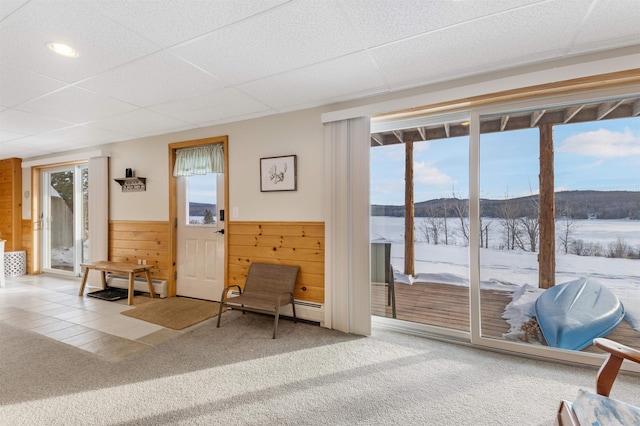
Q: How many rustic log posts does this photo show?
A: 2